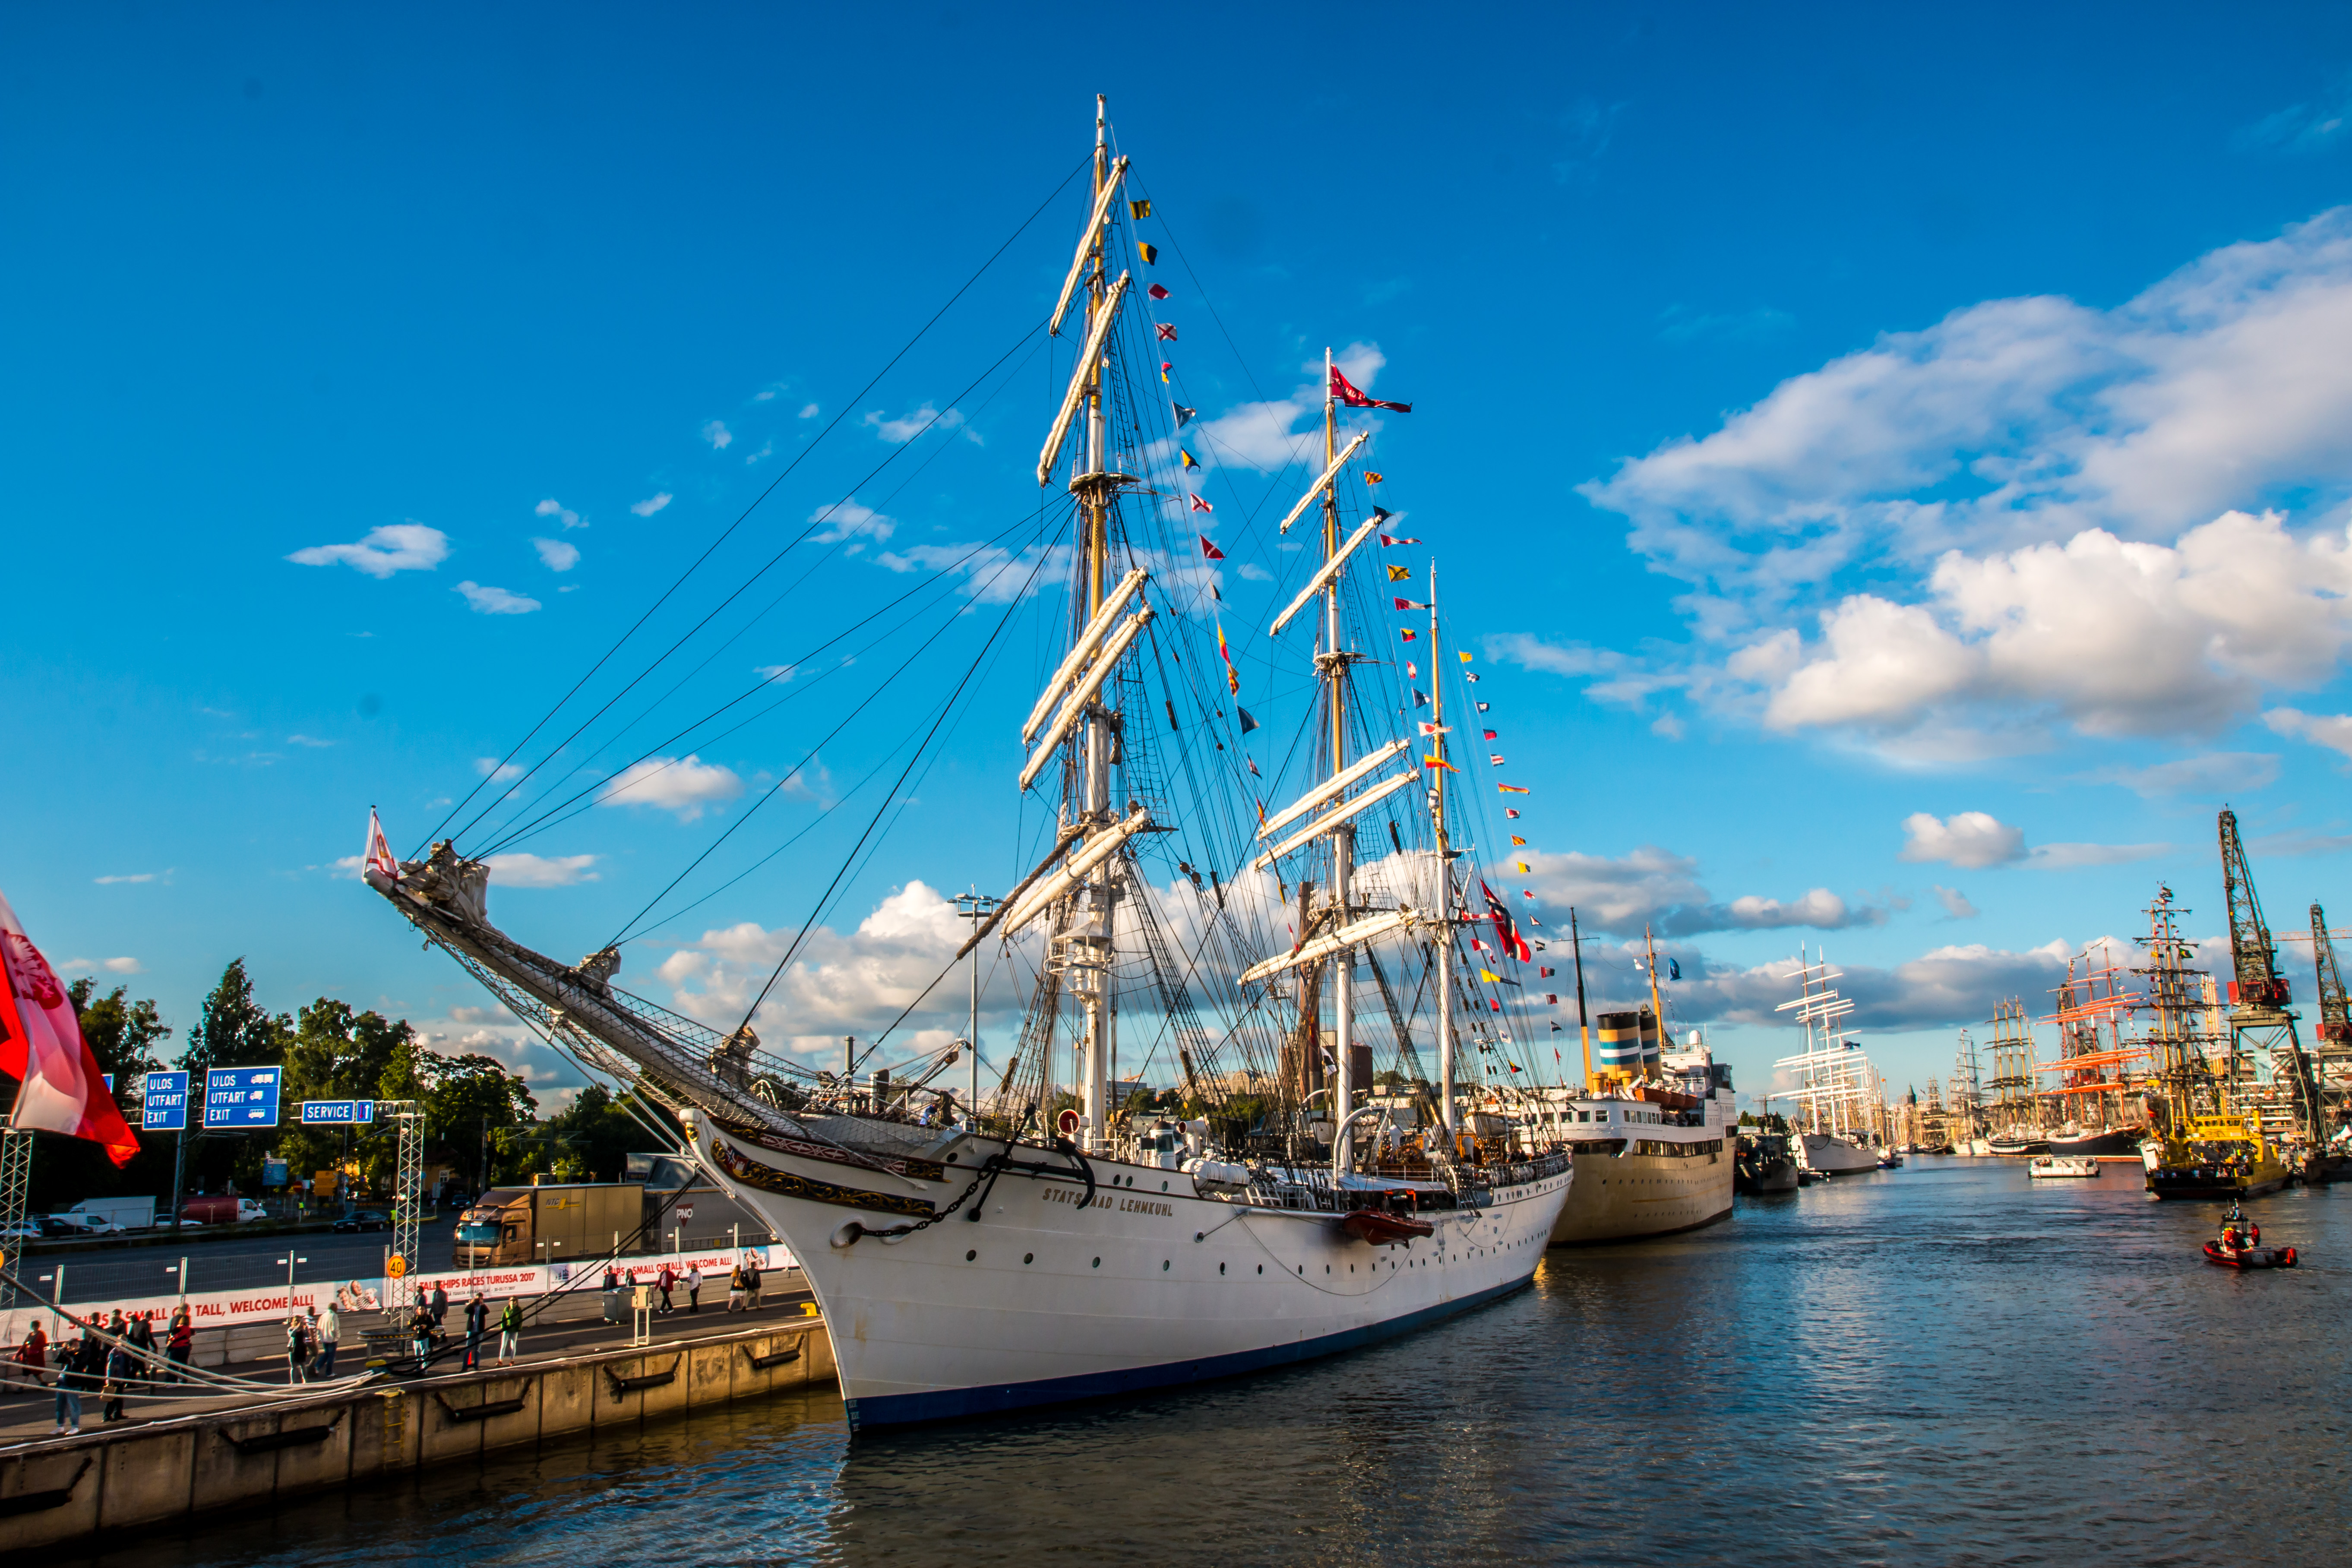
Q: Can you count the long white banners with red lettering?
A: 3